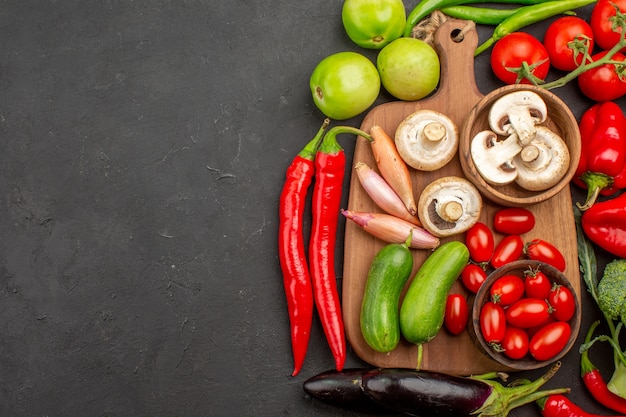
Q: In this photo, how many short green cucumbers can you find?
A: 2